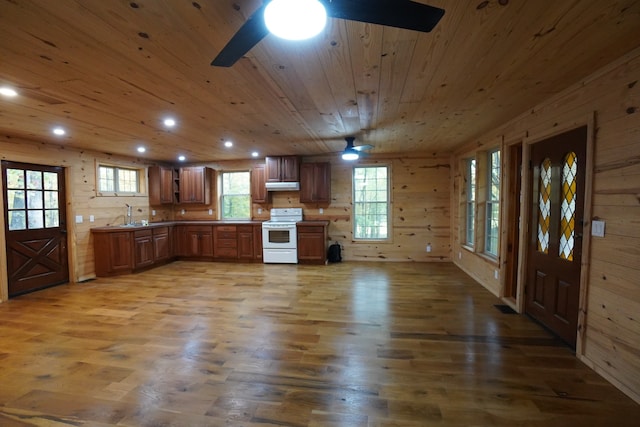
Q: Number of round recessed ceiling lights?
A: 7